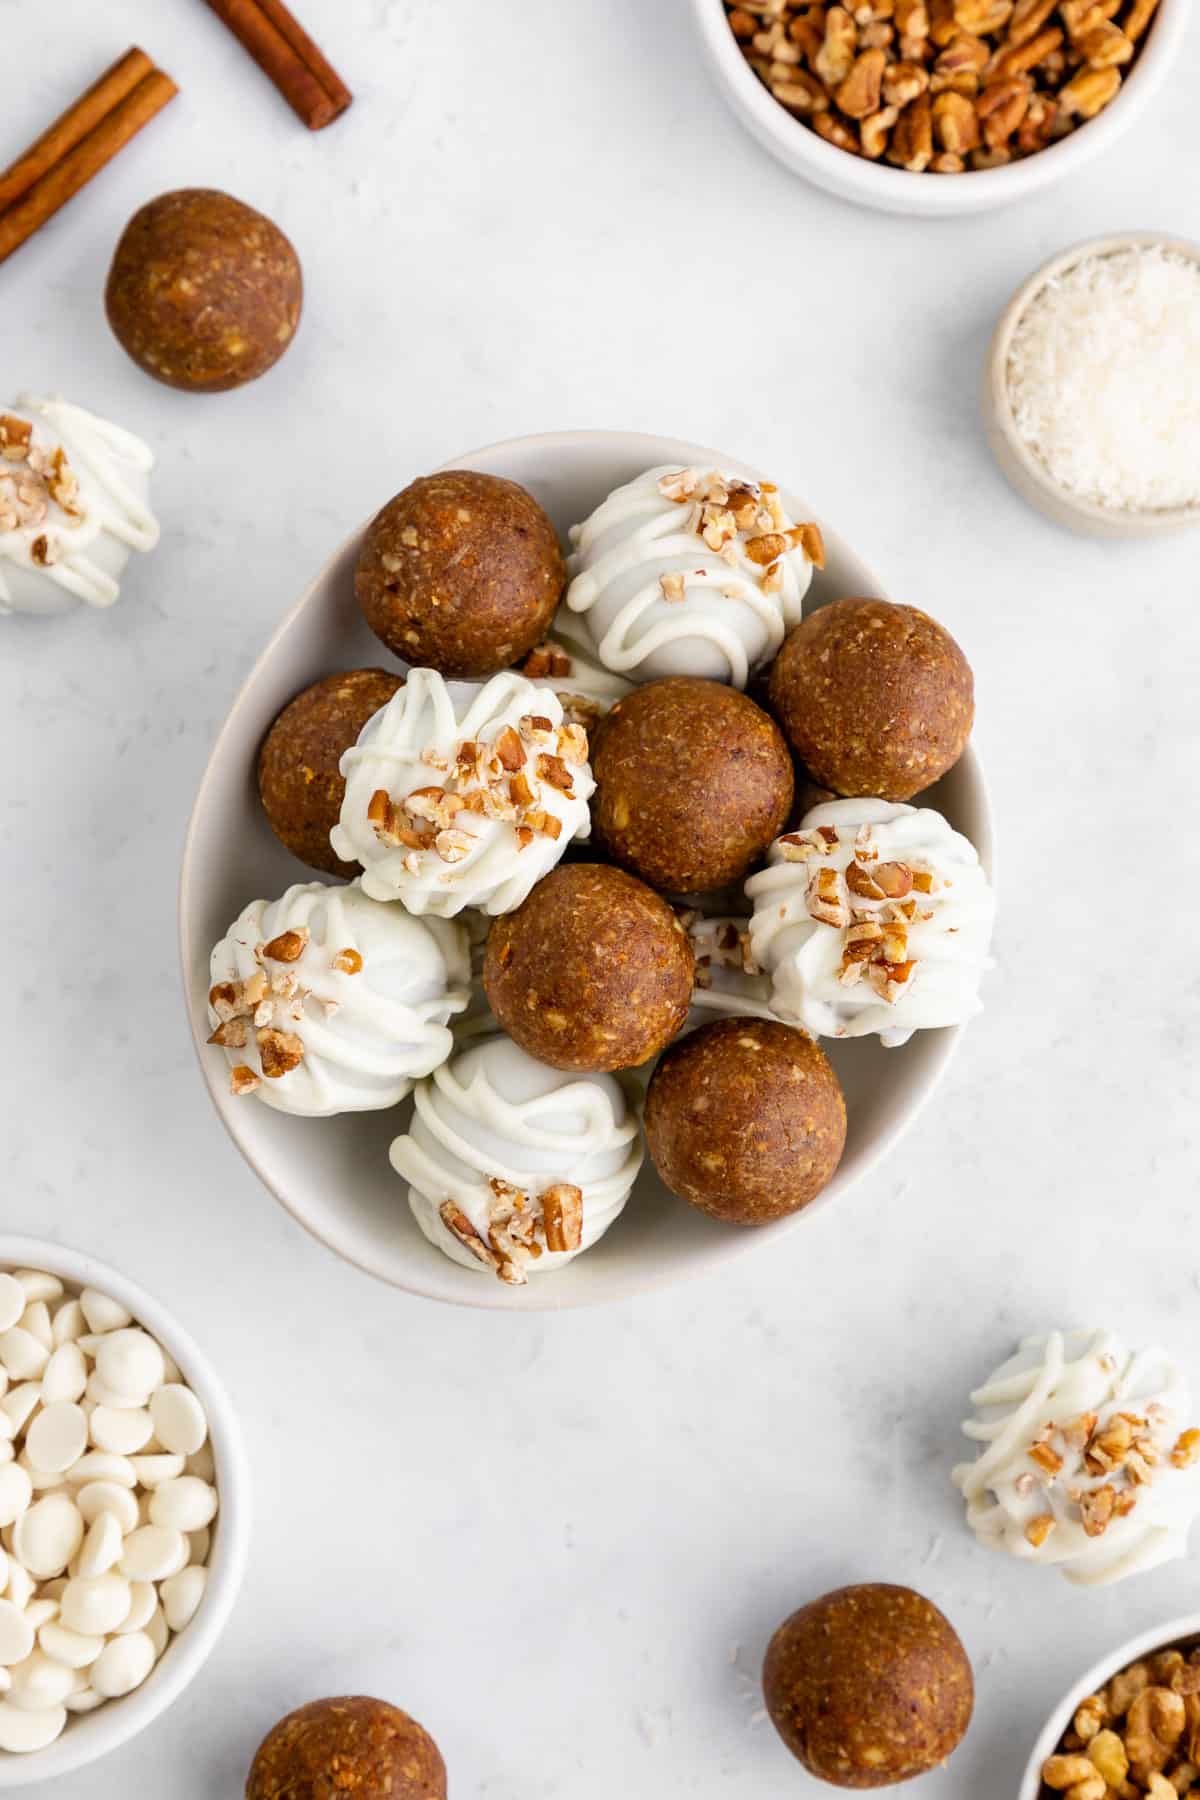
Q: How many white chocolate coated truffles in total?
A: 7